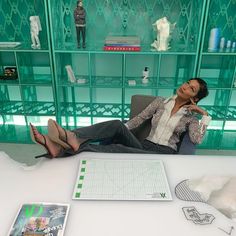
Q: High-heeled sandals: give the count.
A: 2